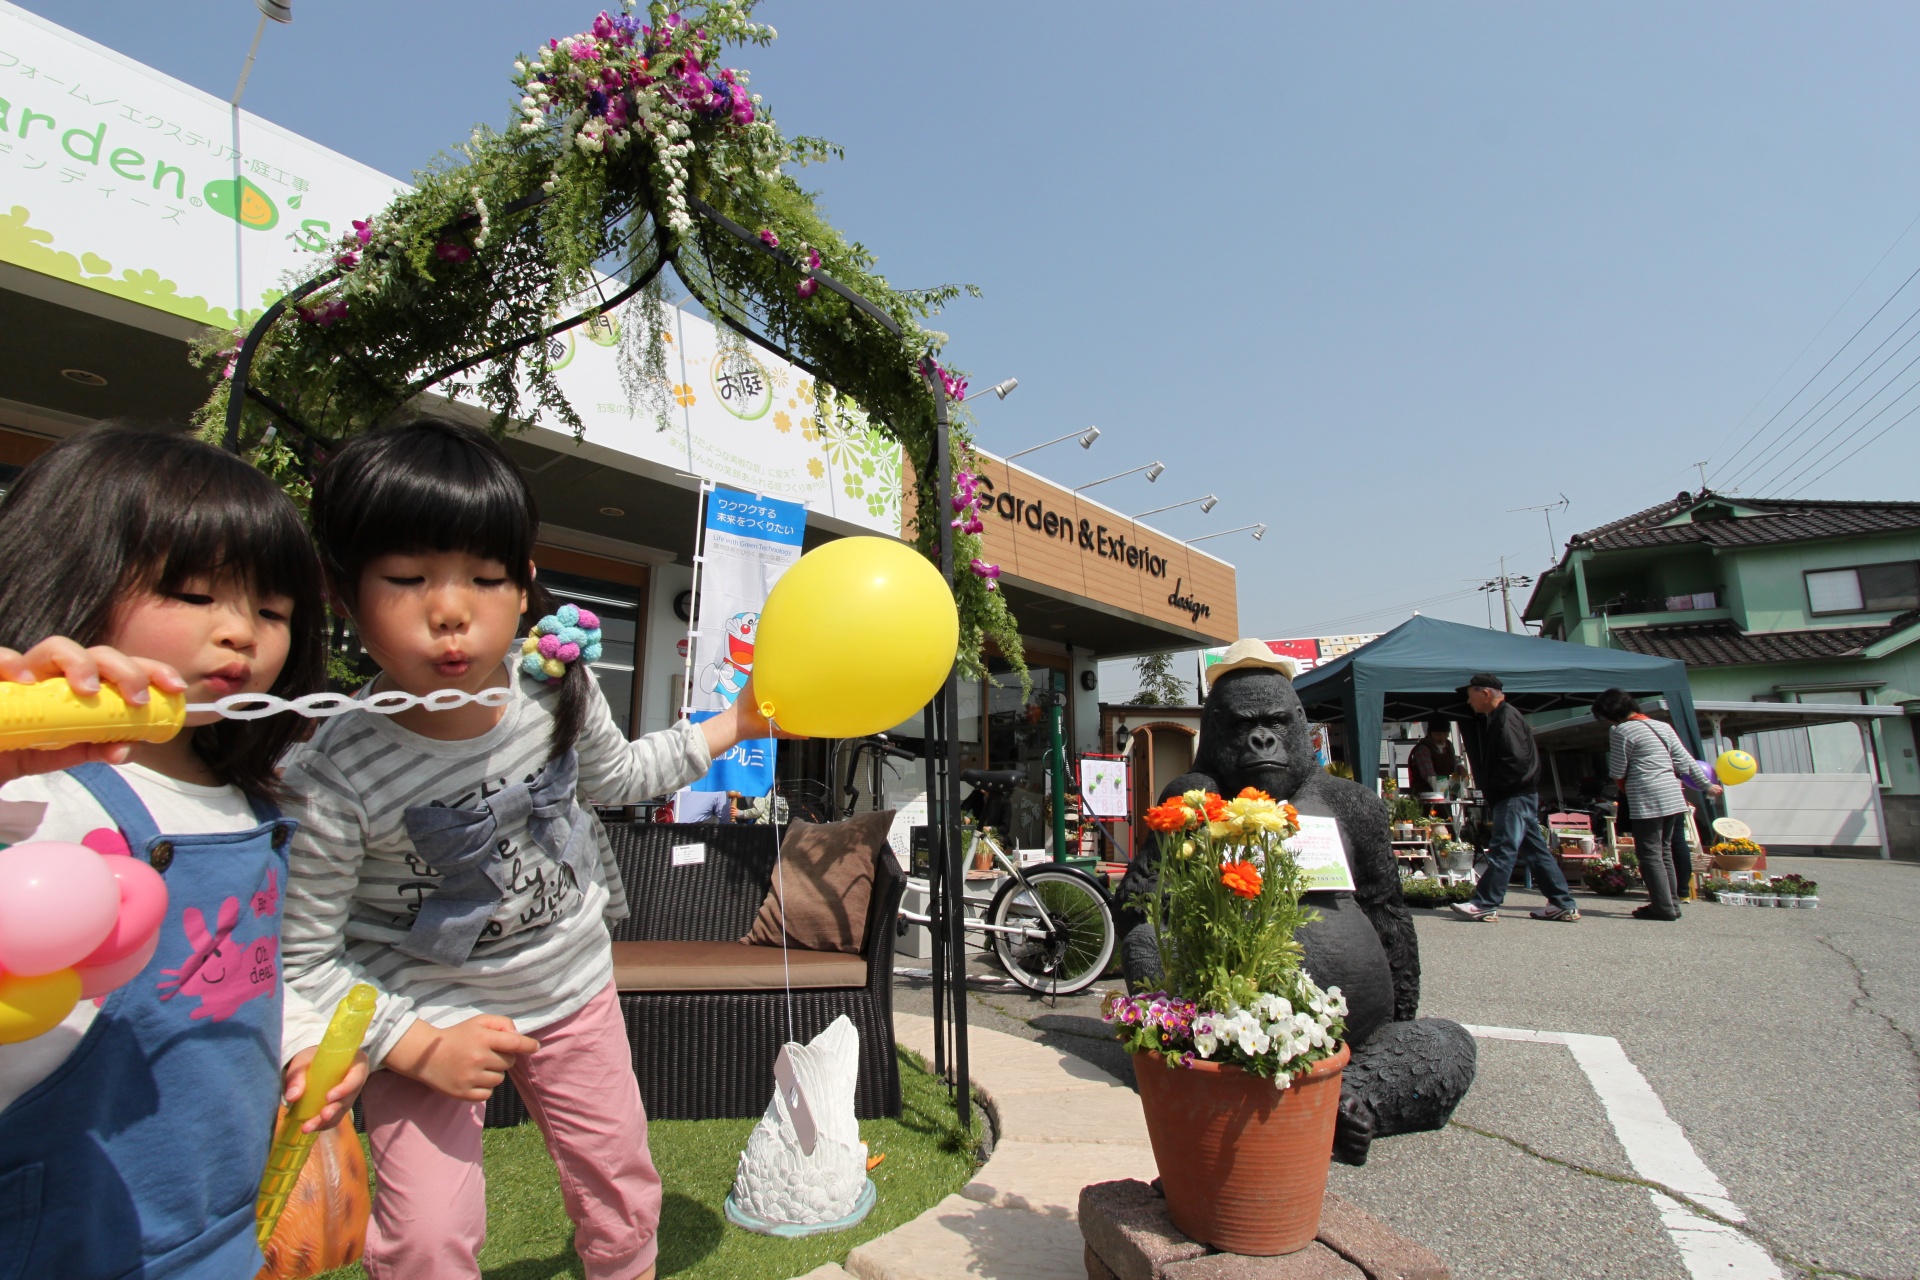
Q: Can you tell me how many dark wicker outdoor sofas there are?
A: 1